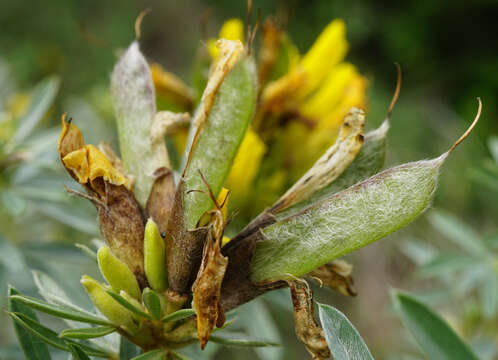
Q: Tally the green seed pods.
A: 4